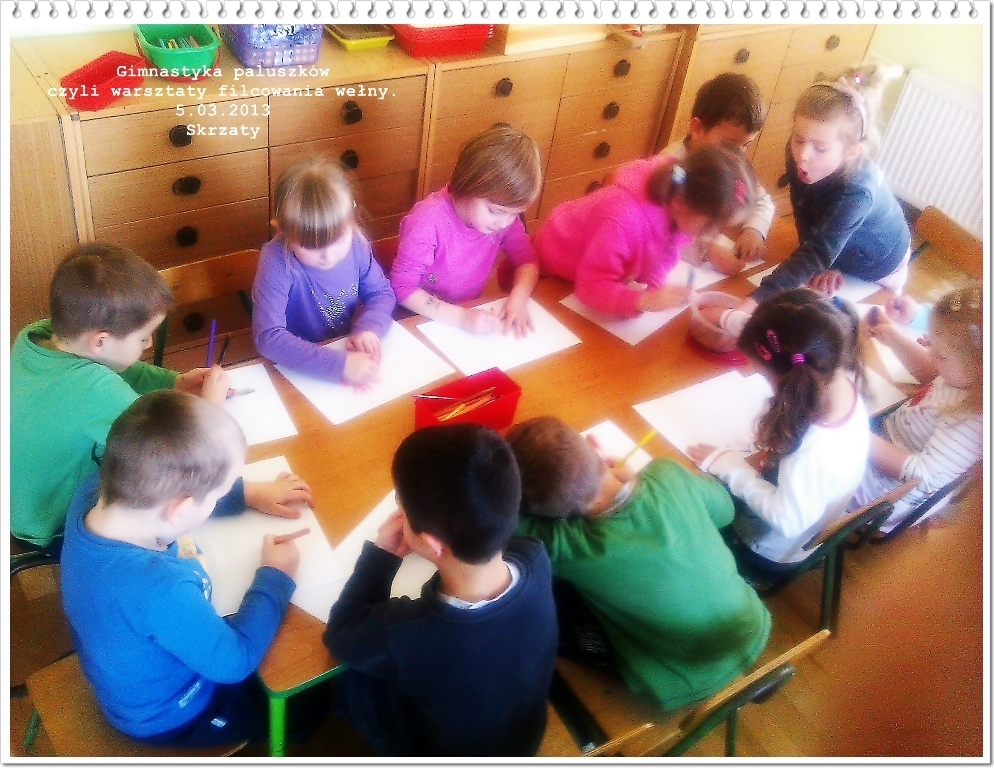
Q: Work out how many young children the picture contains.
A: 11